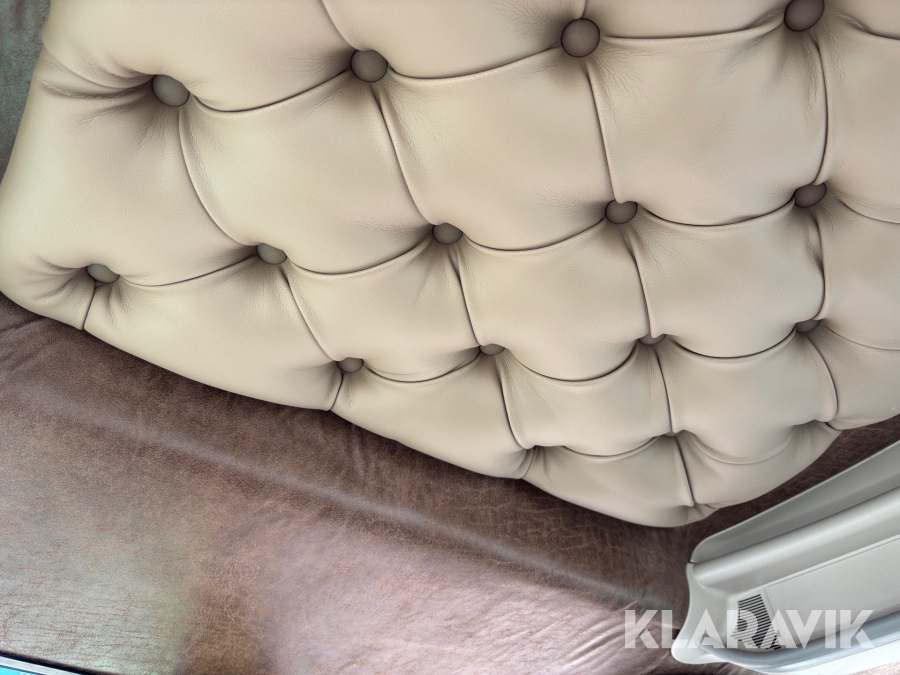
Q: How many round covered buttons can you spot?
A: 13